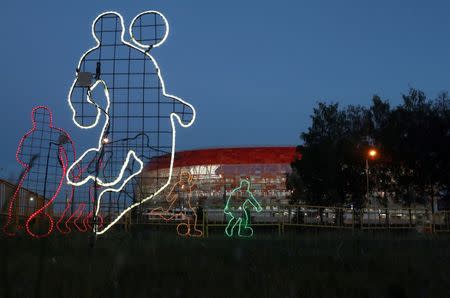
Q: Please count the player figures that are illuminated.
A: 5